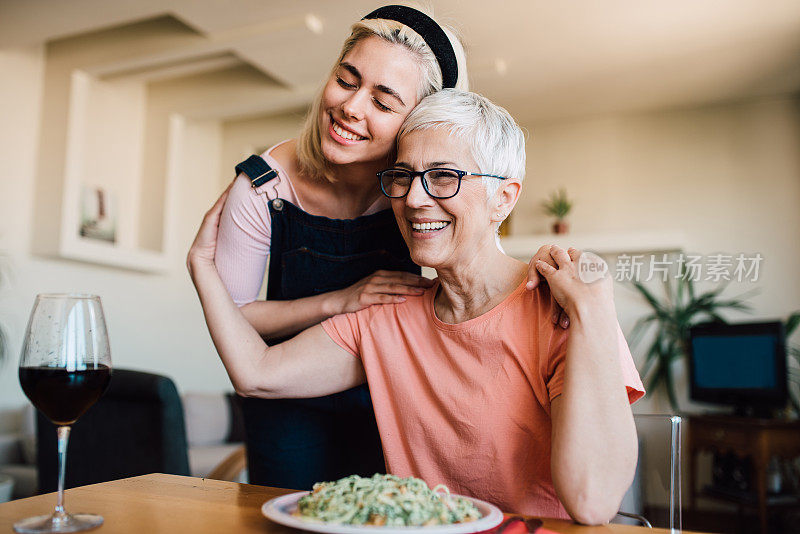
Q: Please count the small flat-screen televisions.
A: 1